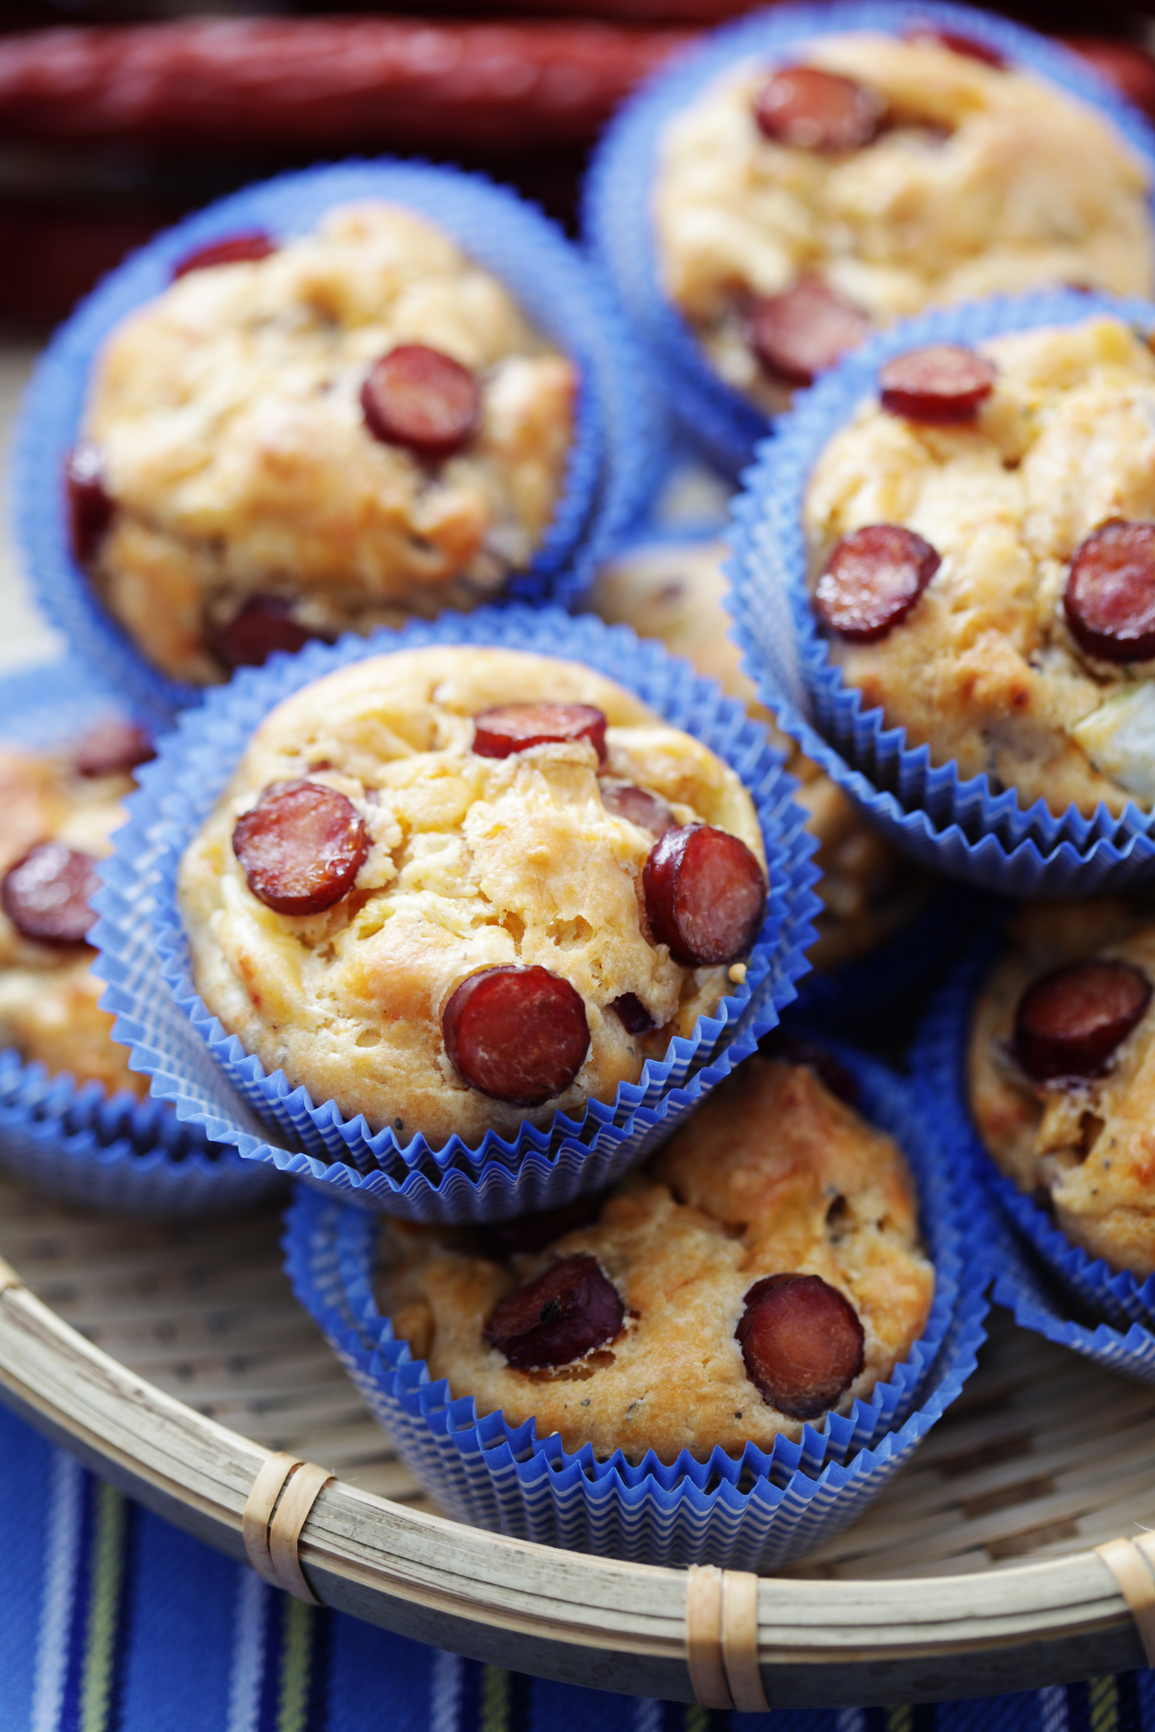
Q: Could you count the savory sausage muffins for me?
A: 8